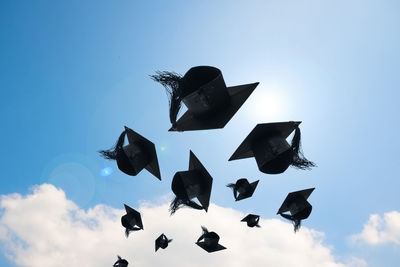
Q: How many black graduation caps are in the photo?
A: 11